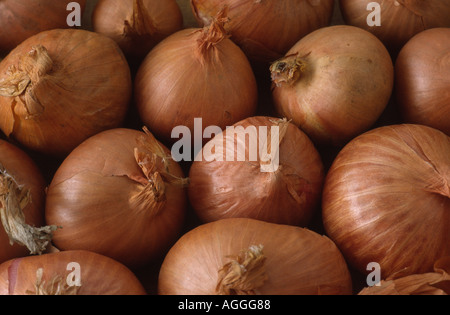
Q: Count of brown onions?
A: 15